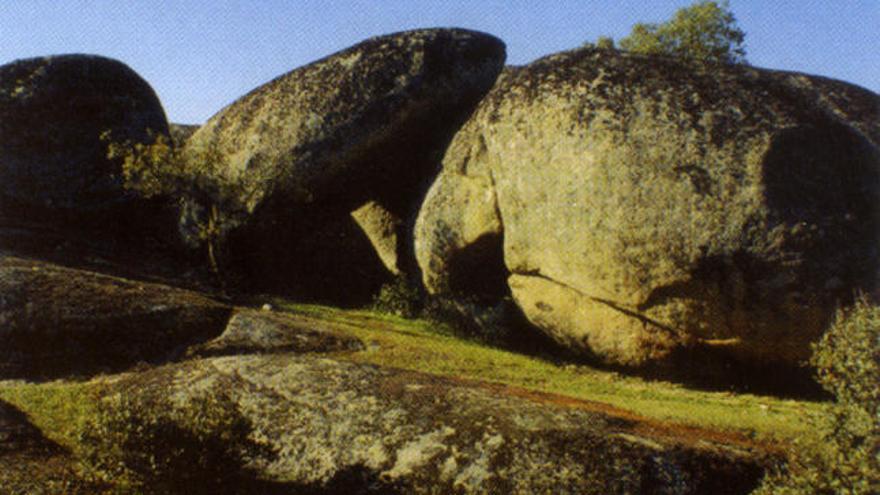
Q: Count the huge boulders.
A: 3